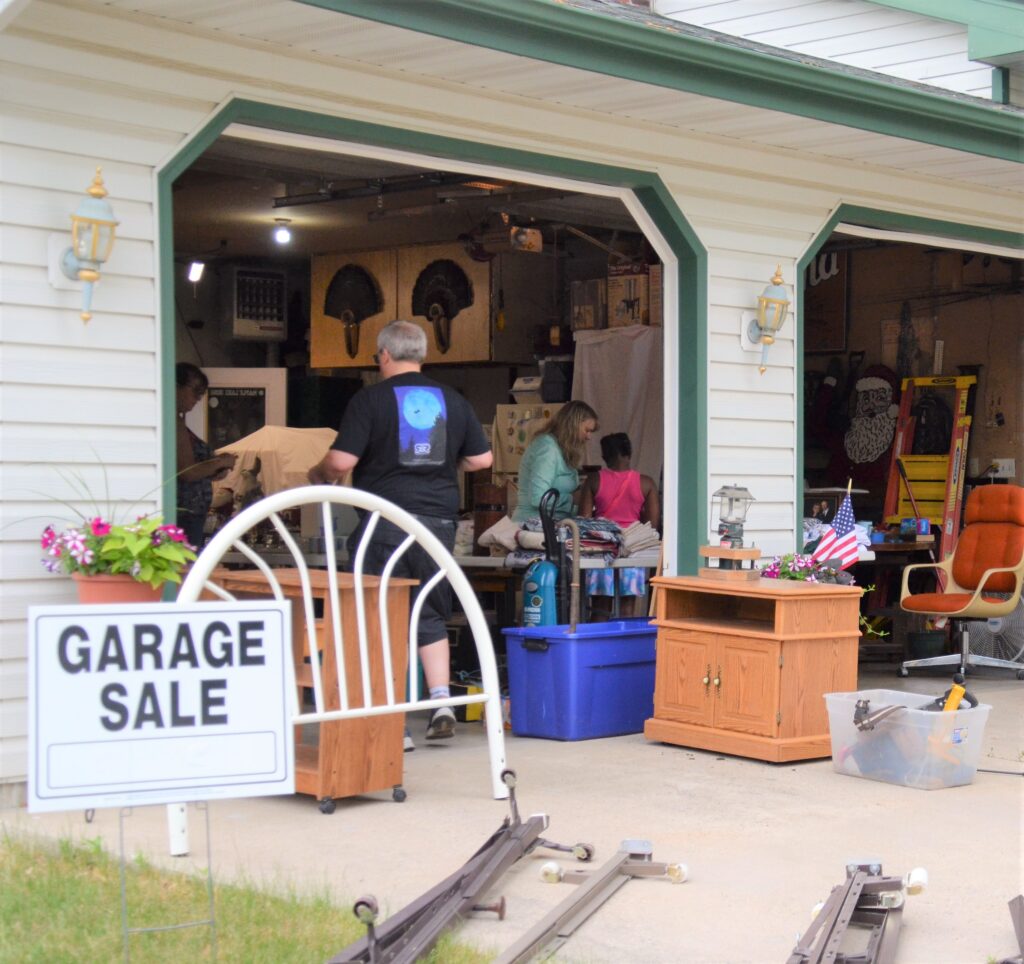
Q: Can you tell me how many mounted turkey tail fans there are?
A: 2